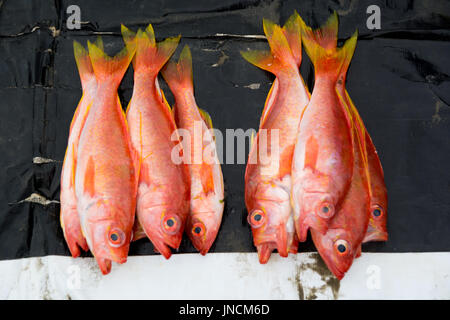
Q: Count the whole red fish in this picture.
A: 8